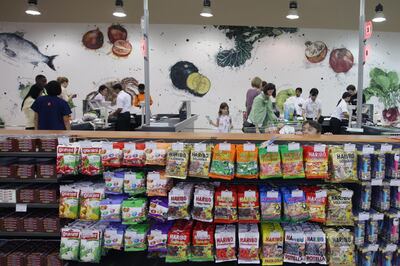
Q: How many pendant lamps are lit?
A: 5